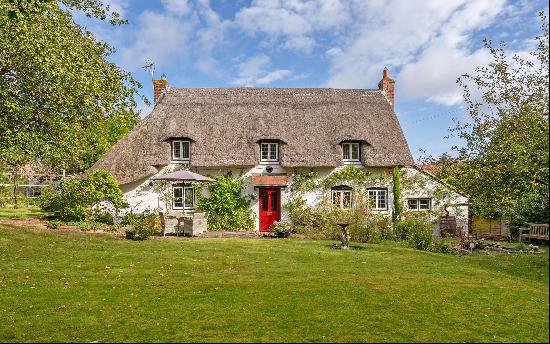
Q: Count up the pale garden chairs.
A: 2